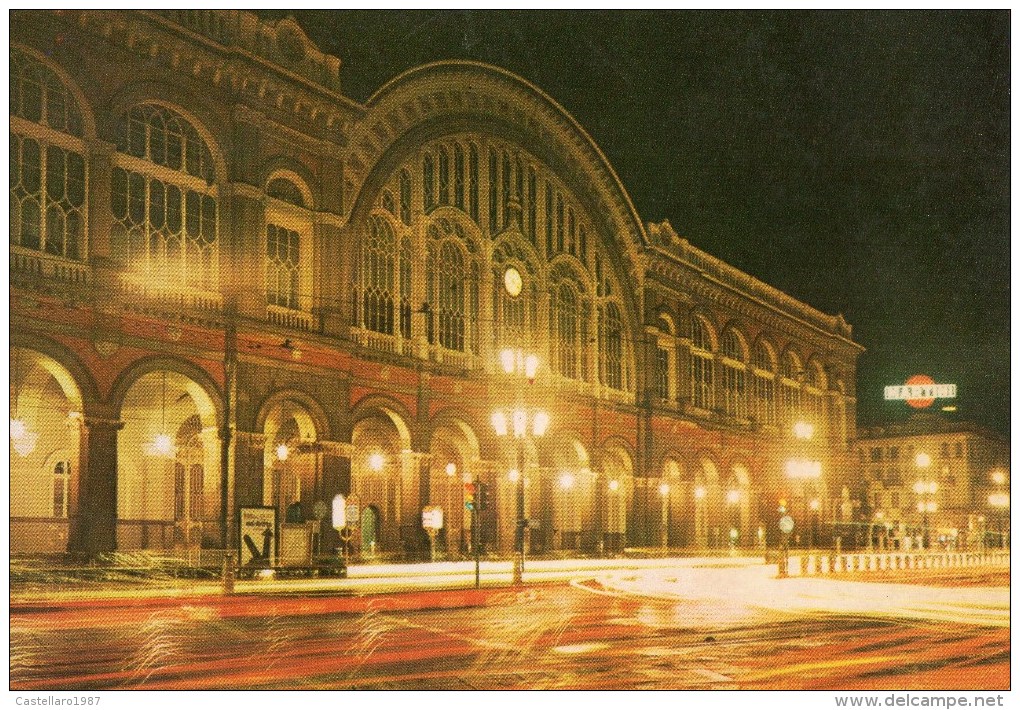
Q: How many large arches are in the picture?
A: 1